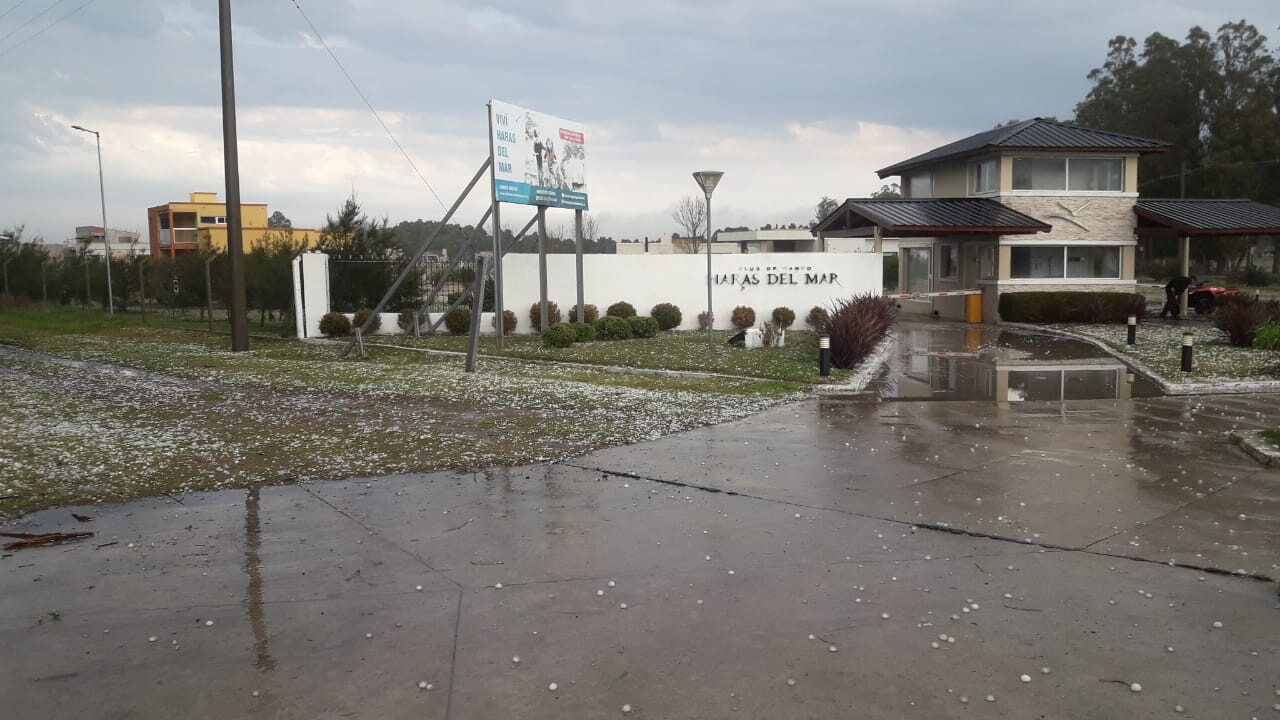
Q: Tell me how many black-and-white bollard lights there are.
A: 3